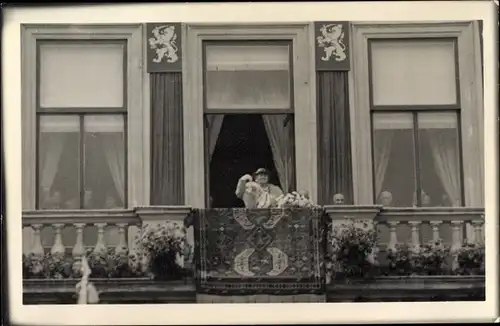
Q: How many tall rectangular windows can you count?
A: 3